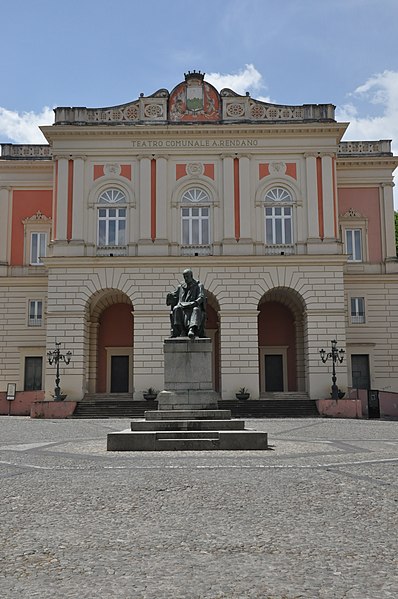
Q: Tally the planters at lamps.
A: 2